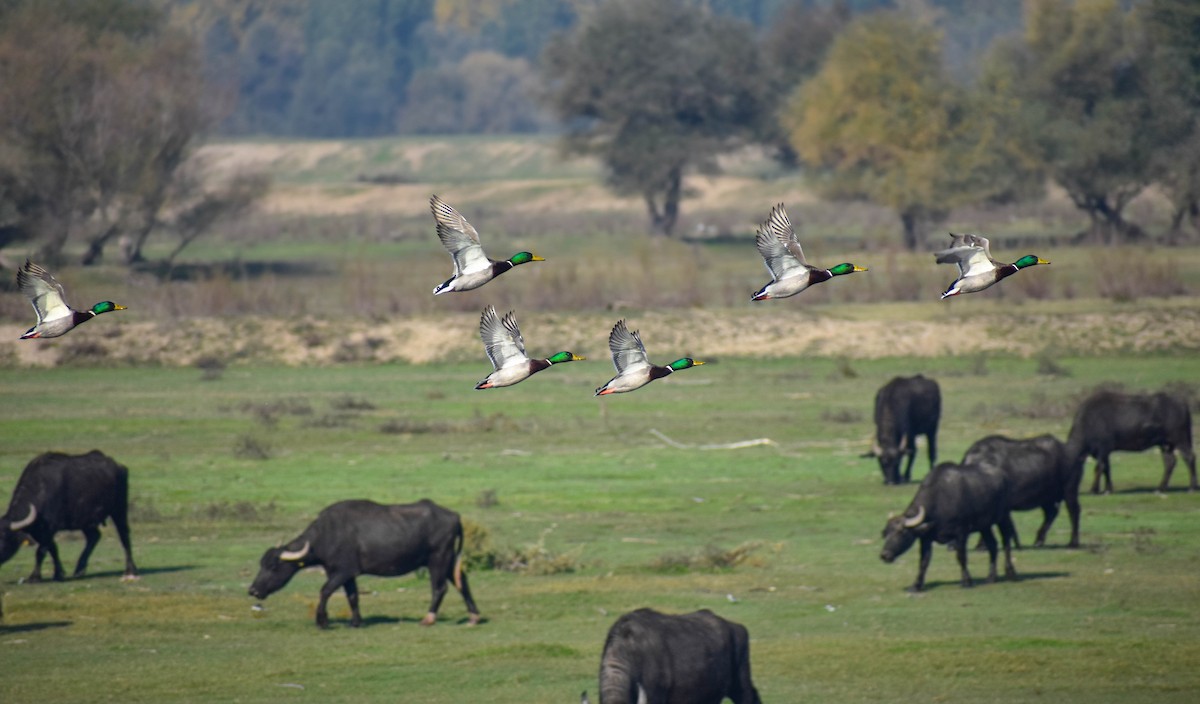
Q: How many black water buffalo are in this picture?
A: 7